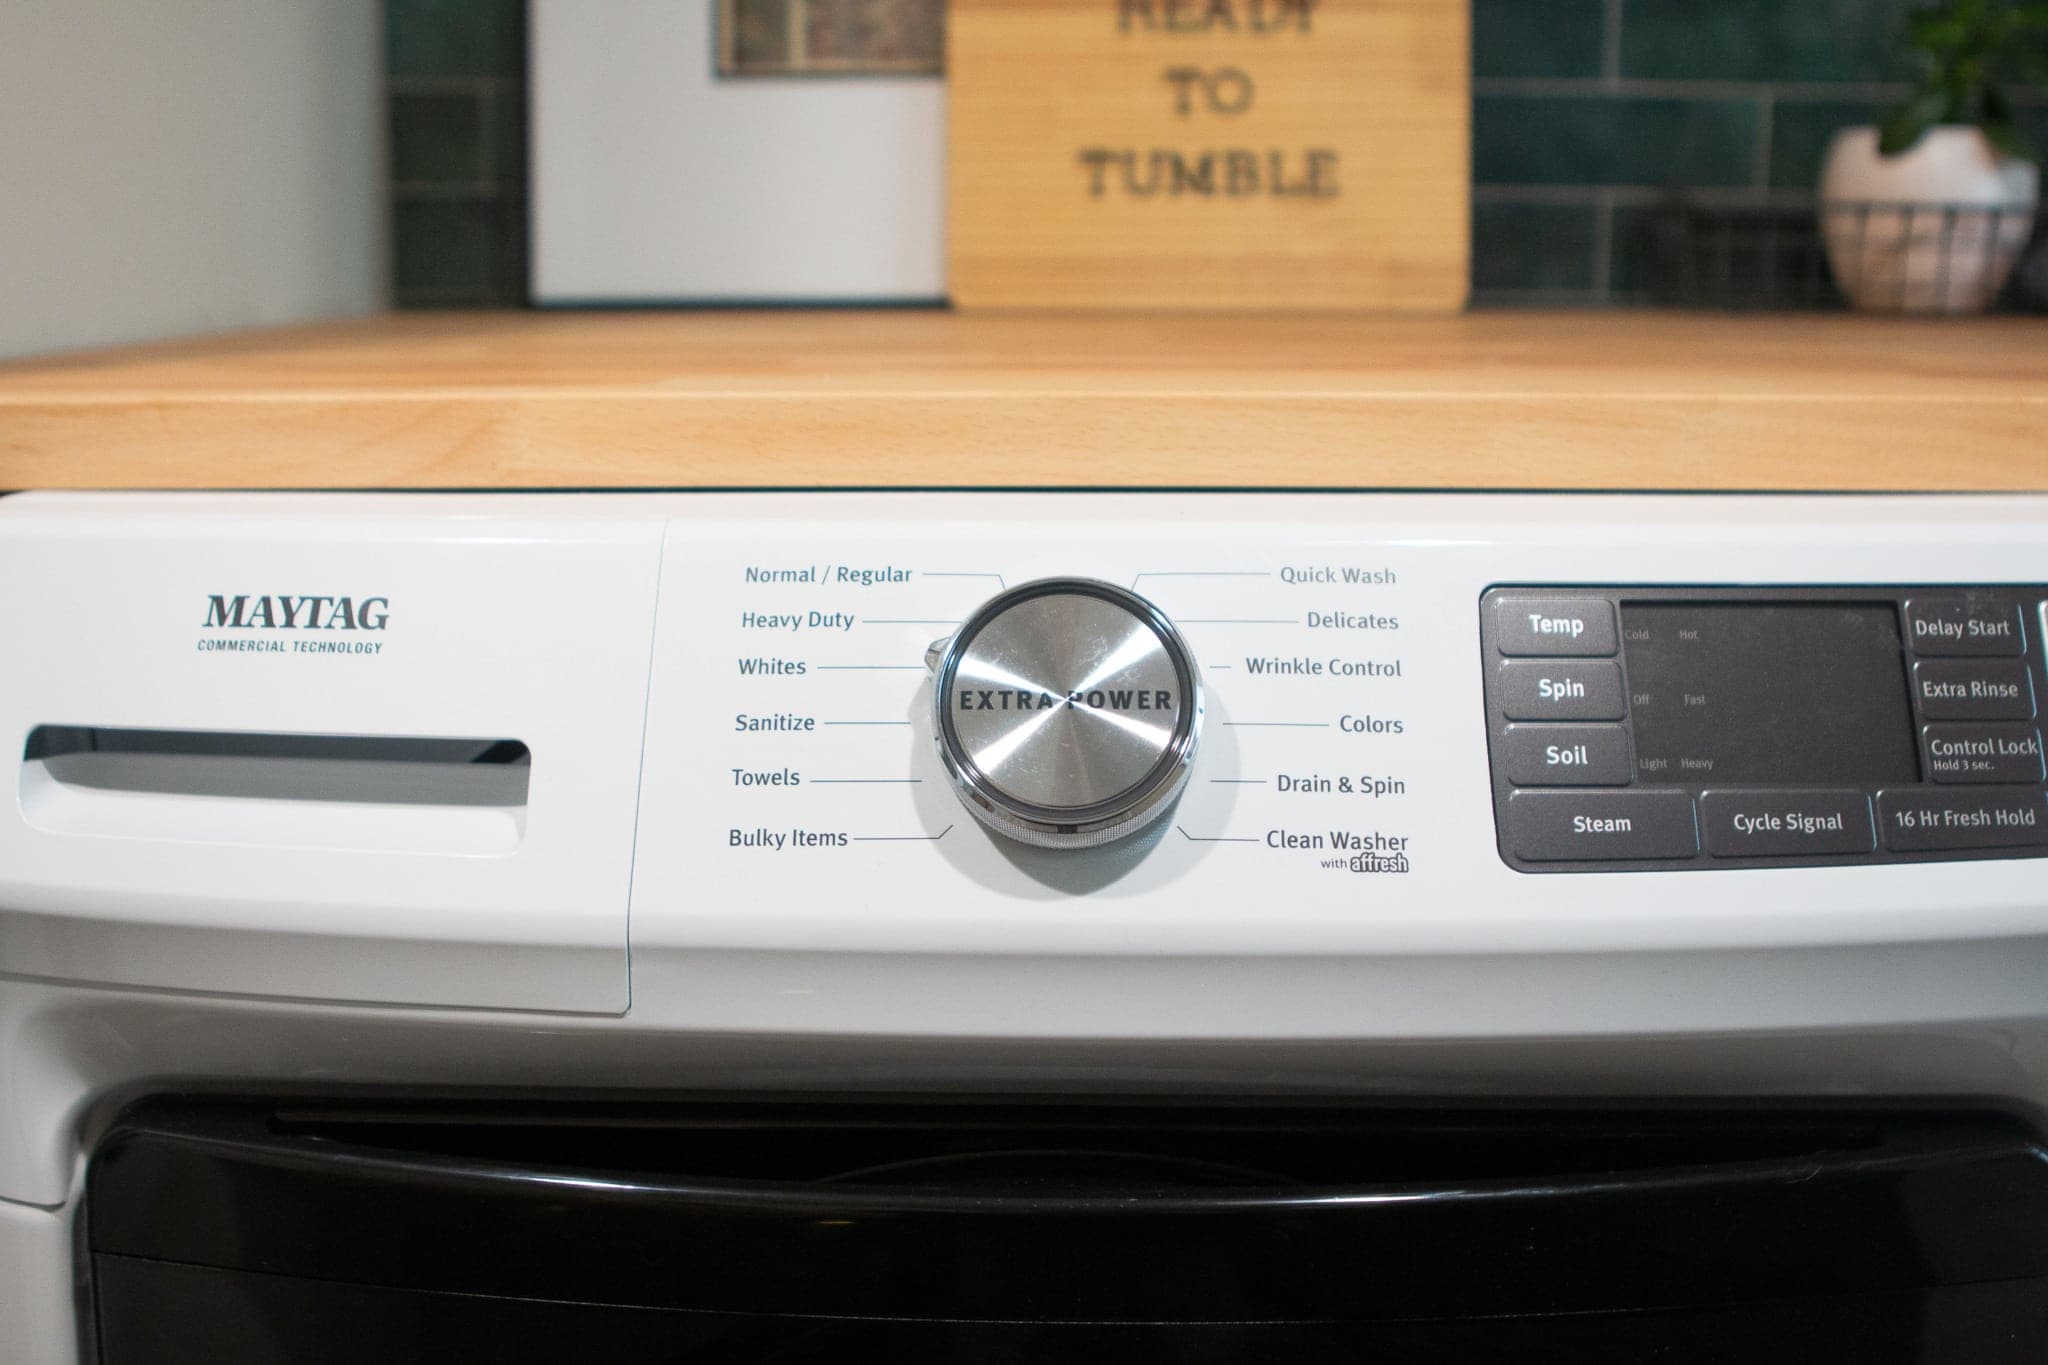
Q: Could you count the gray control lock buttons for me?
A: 1